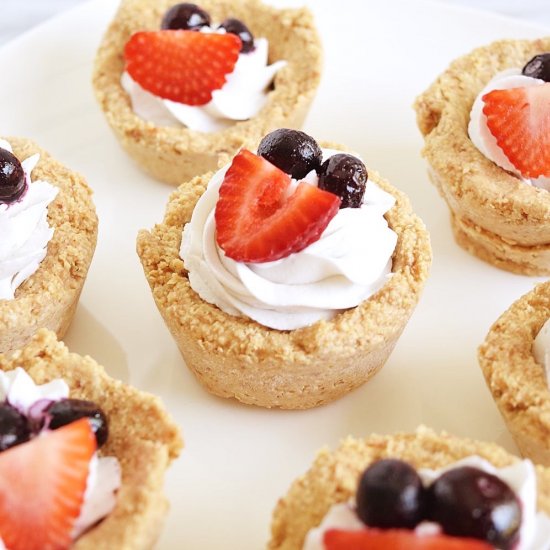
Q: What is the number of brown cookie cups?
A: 7